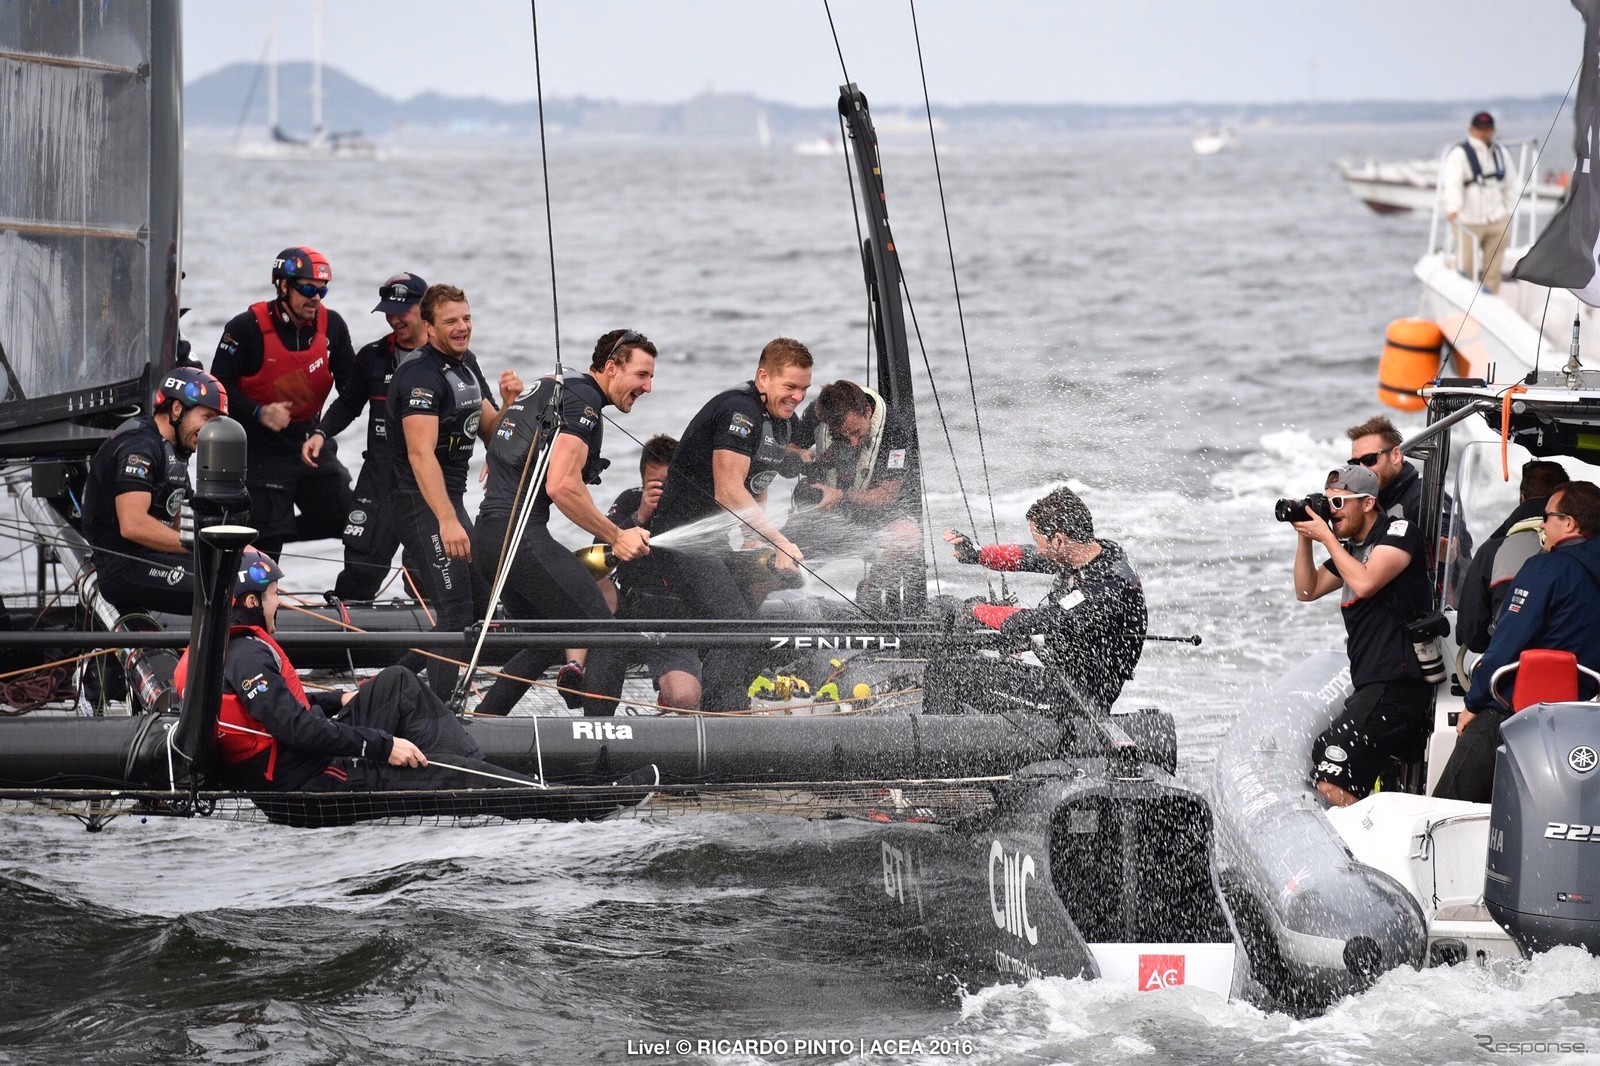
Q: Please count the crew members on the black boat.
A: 10